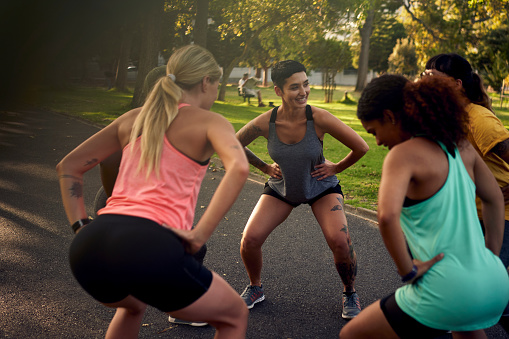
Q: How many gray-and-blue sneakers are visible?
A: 2